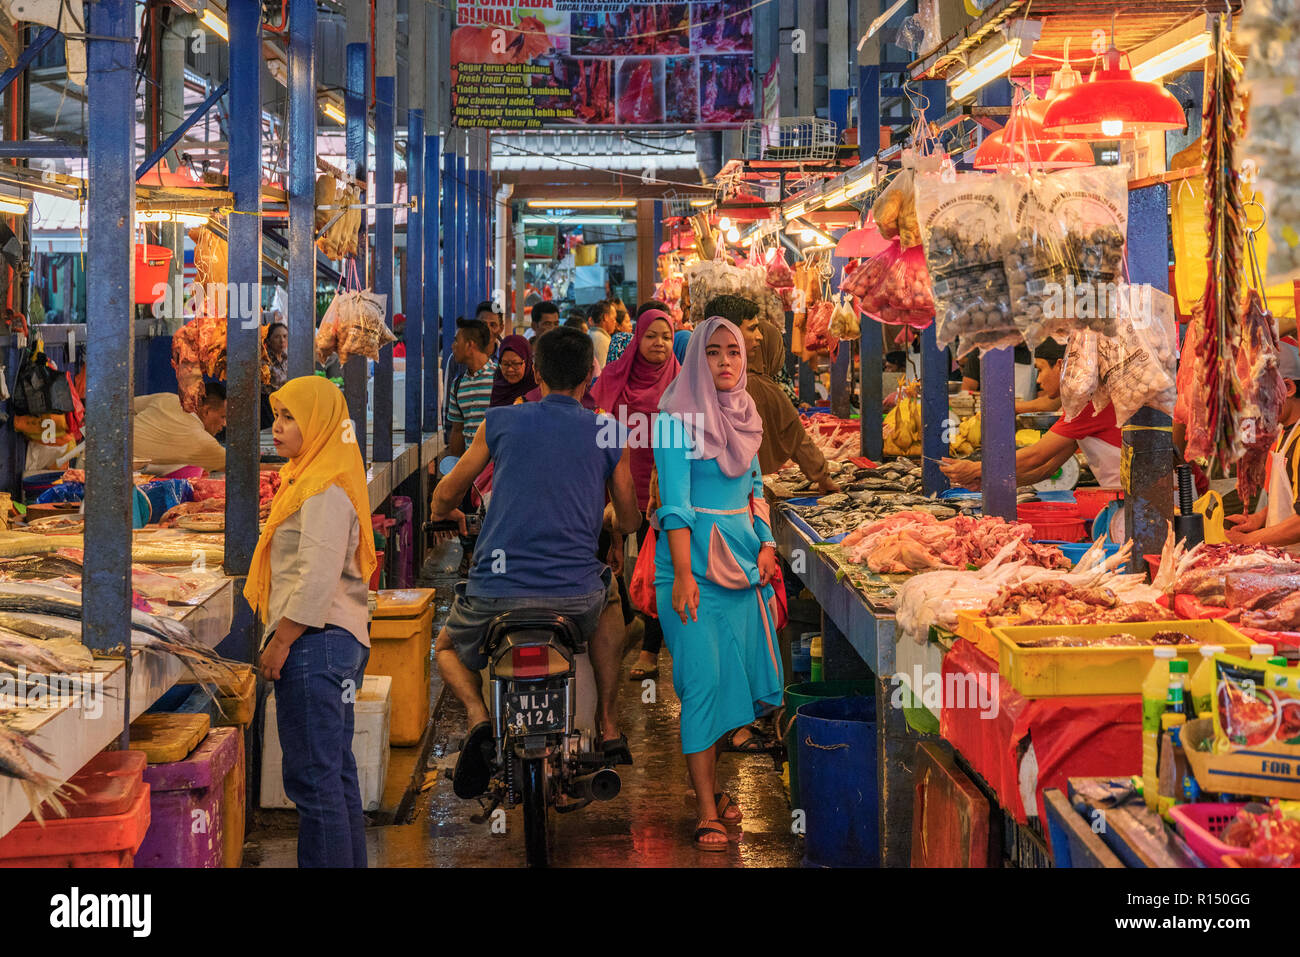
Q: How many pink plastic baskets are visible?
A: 1